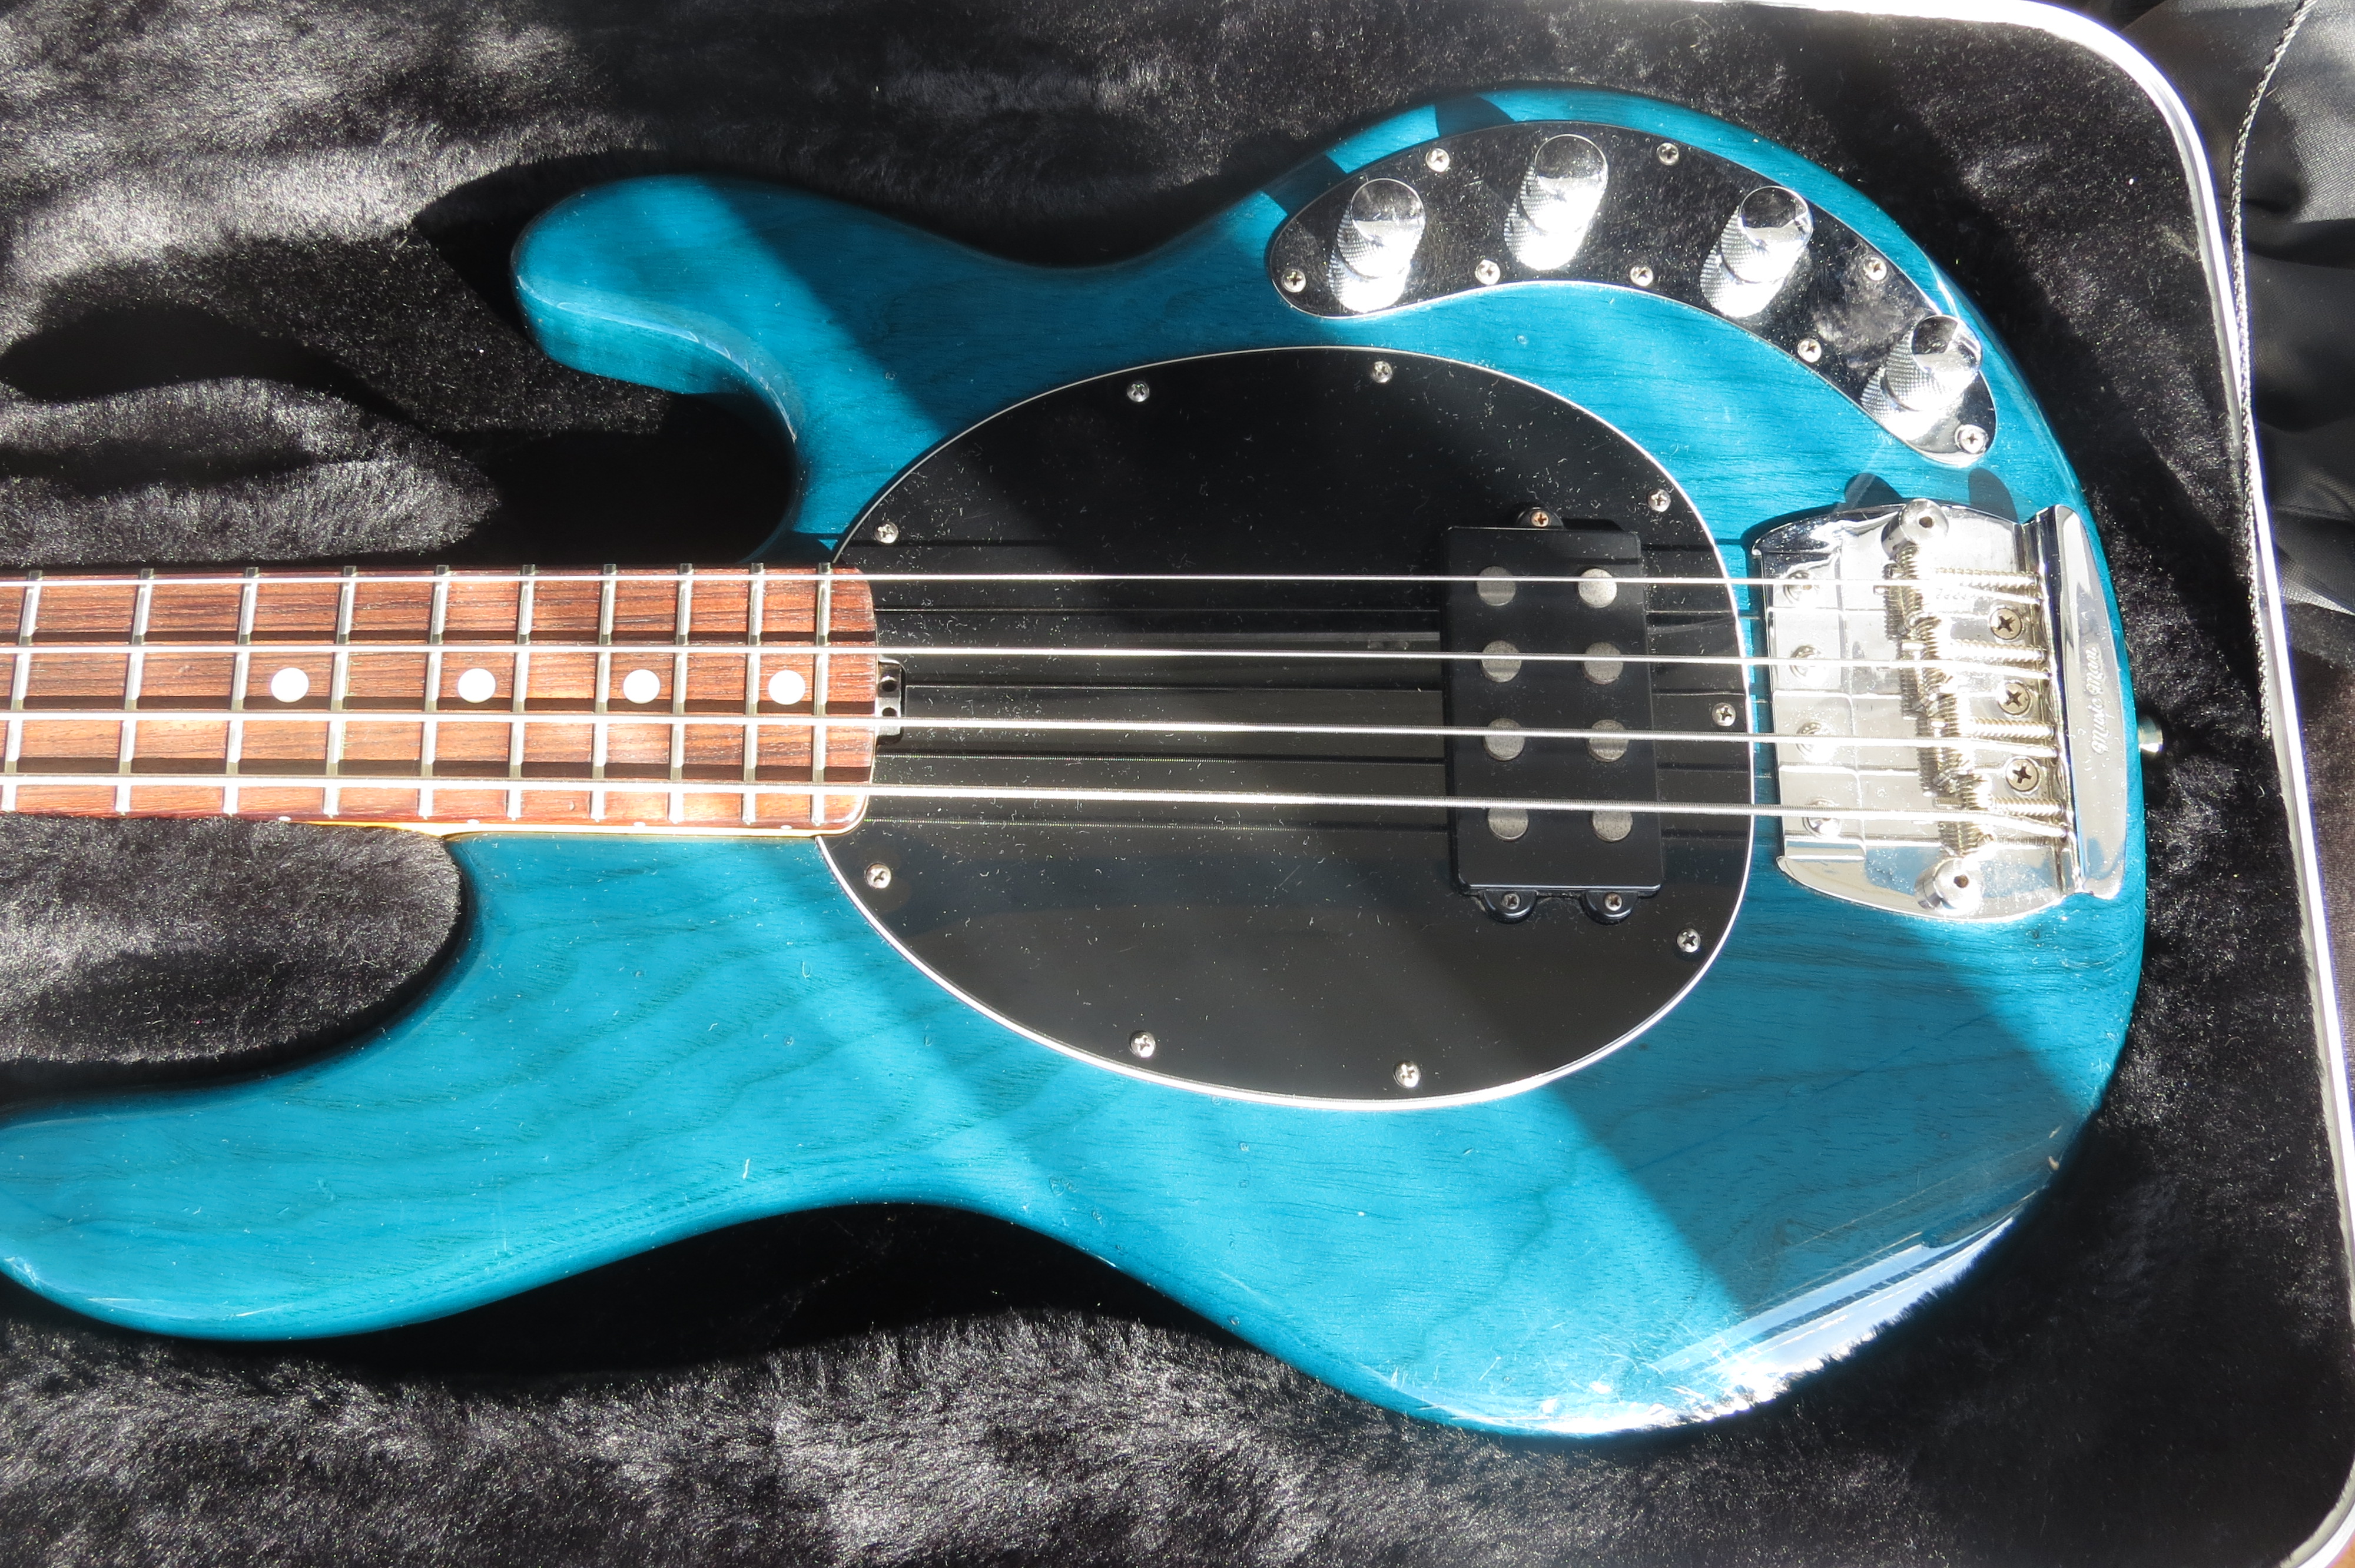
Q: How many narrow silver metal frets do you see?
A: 10